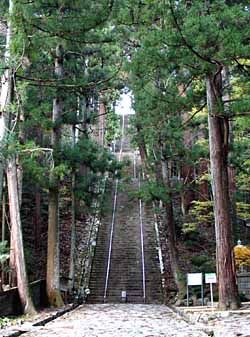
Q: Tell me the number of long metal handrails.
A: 2